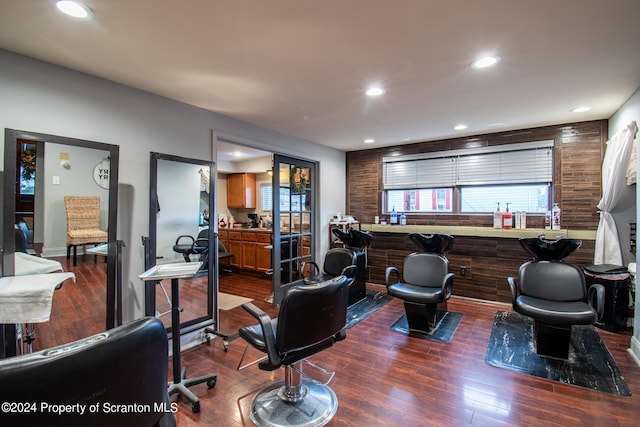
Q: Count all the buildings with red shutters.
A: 1